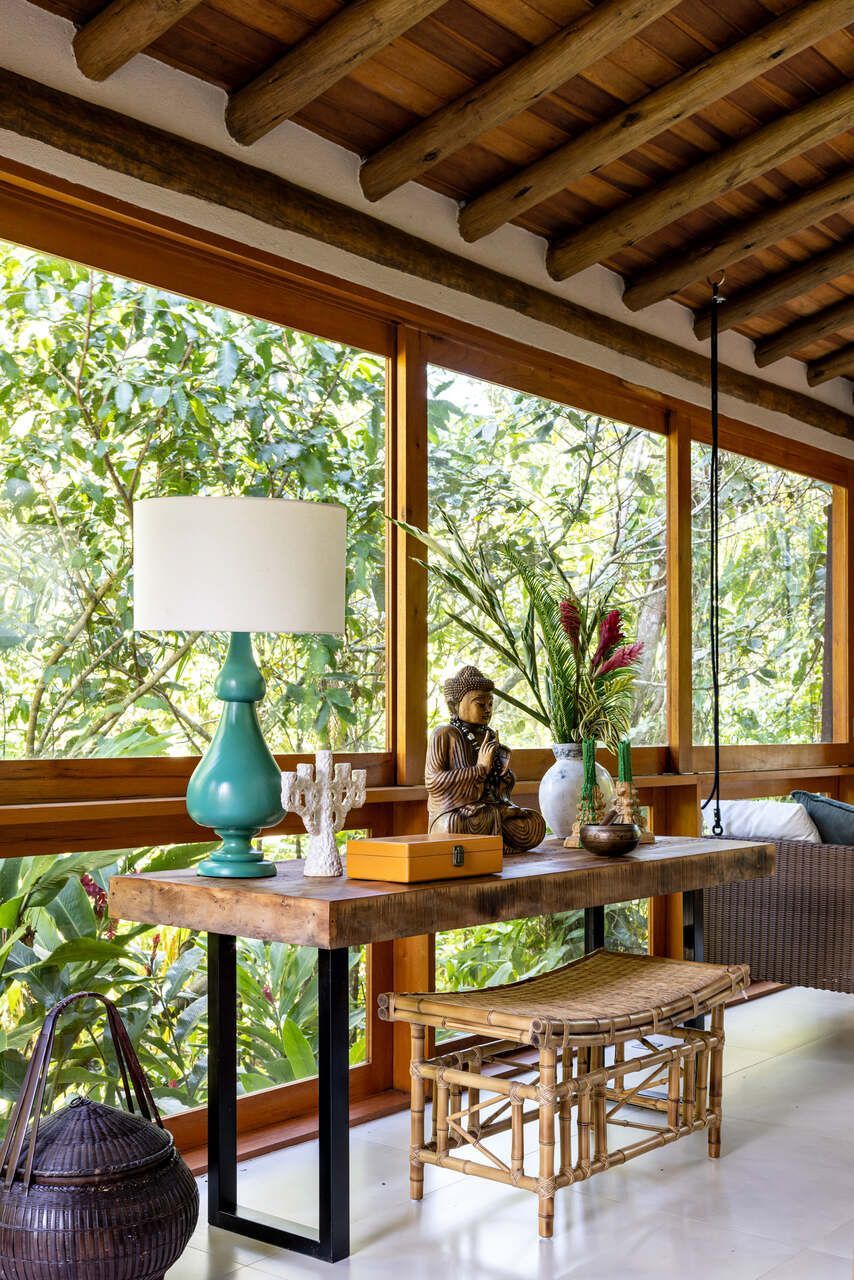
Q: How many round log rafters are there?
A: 9